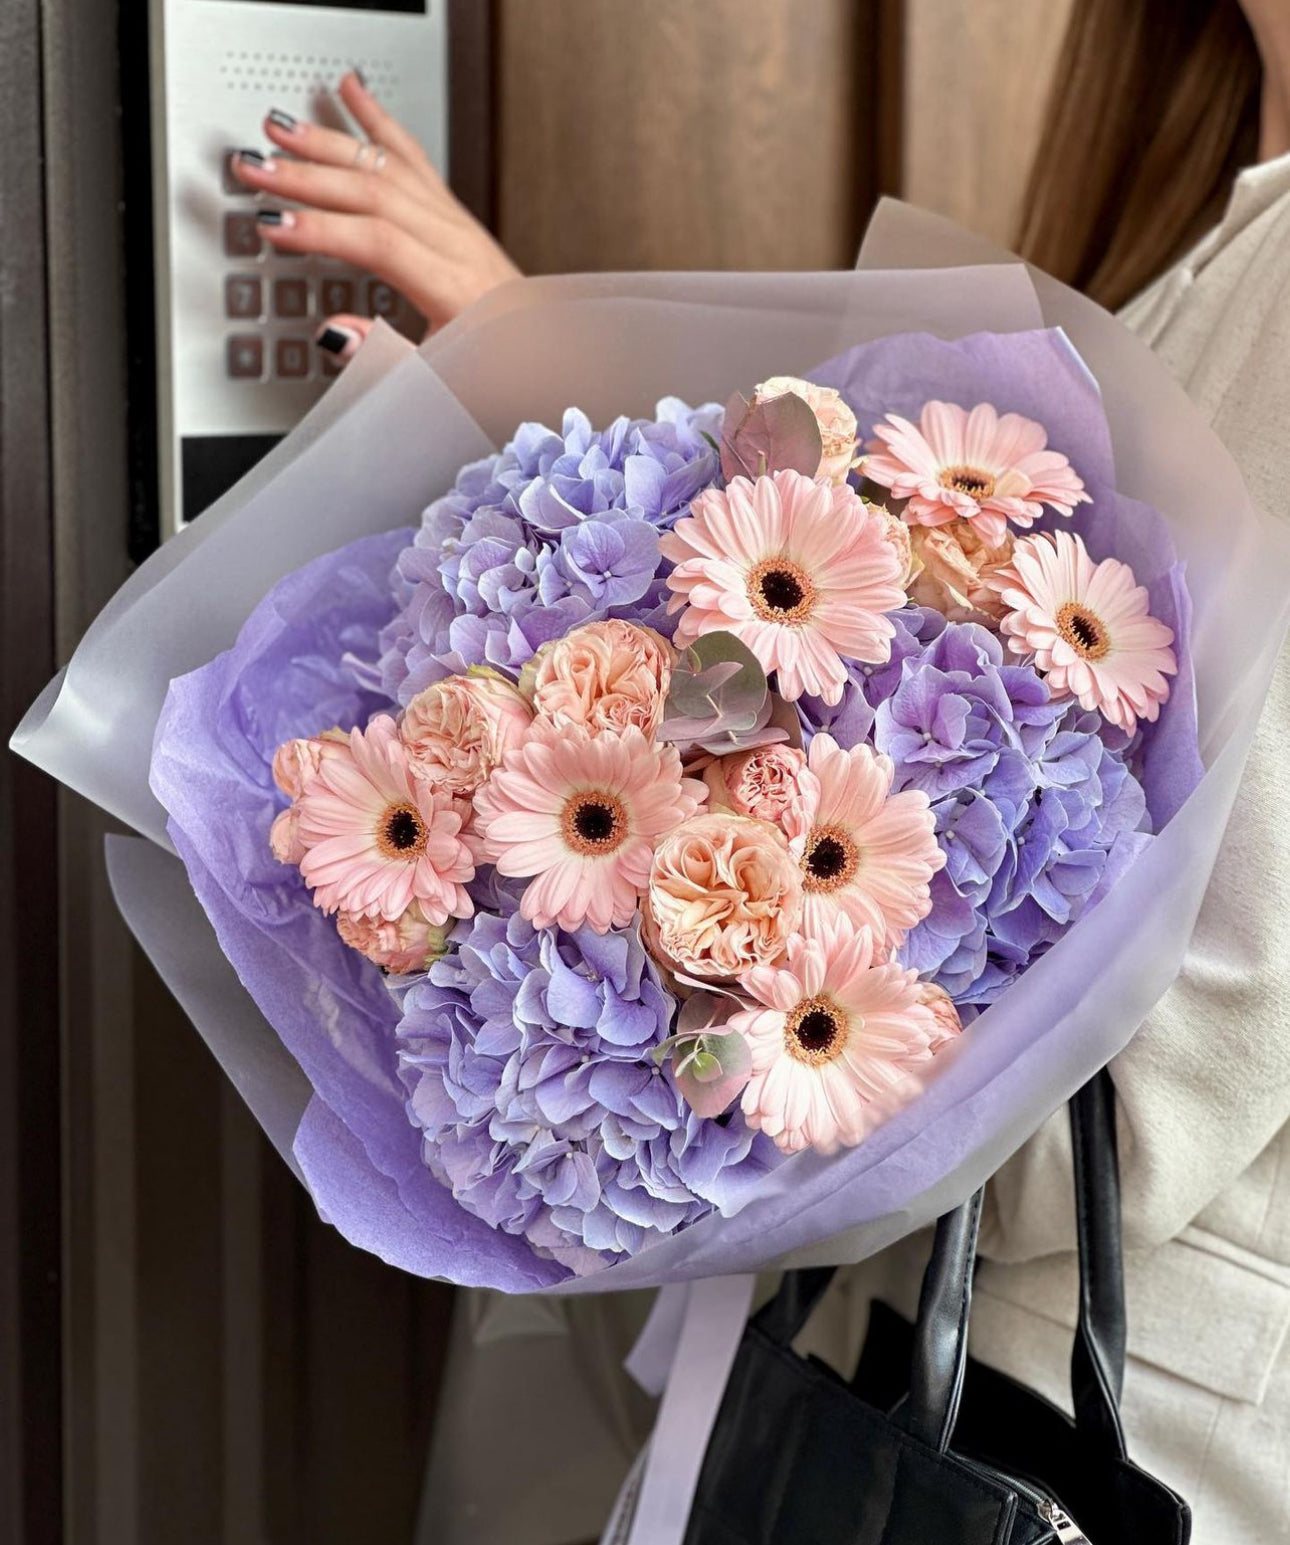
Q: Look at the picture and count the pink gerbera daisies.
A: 7